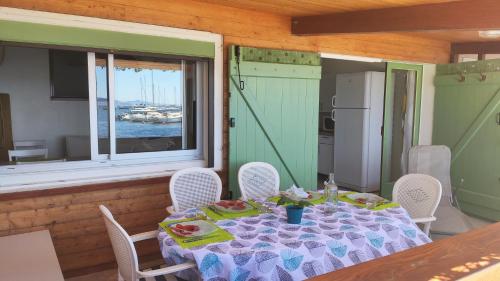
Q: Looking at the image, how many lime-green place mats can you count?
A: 4